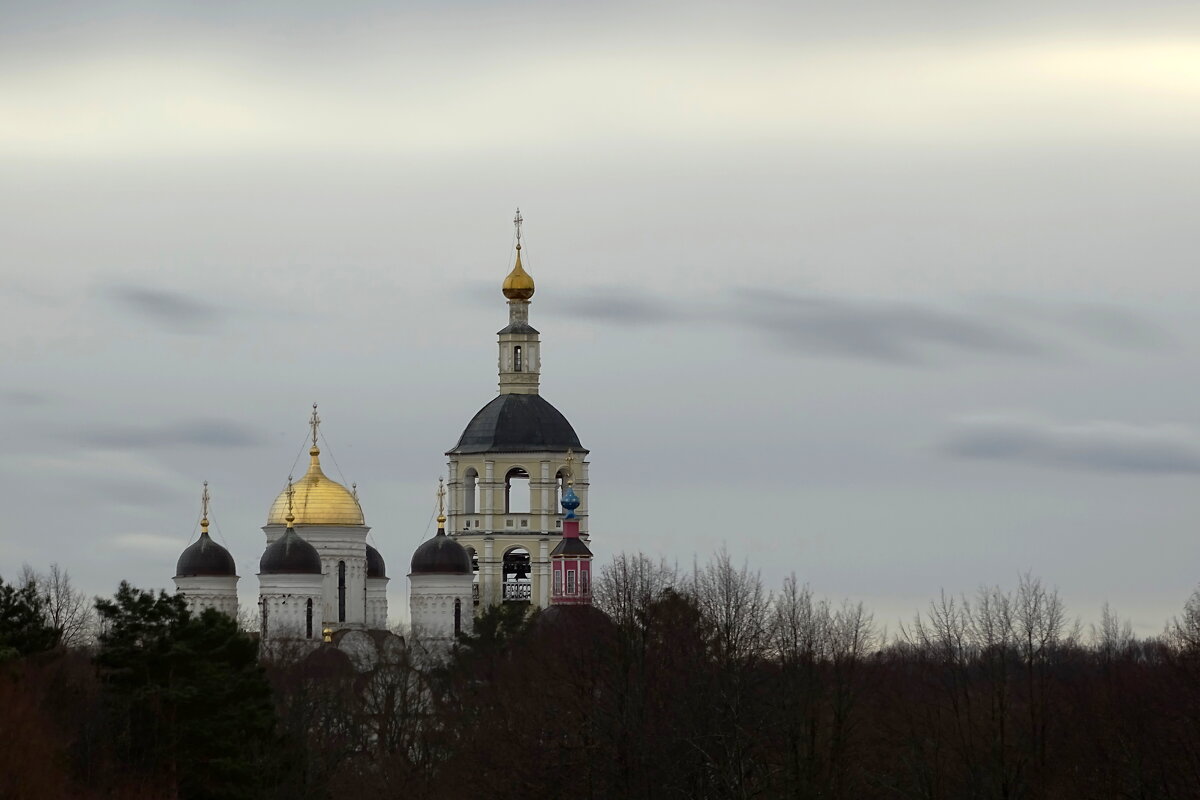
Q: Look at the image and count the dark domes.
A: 5